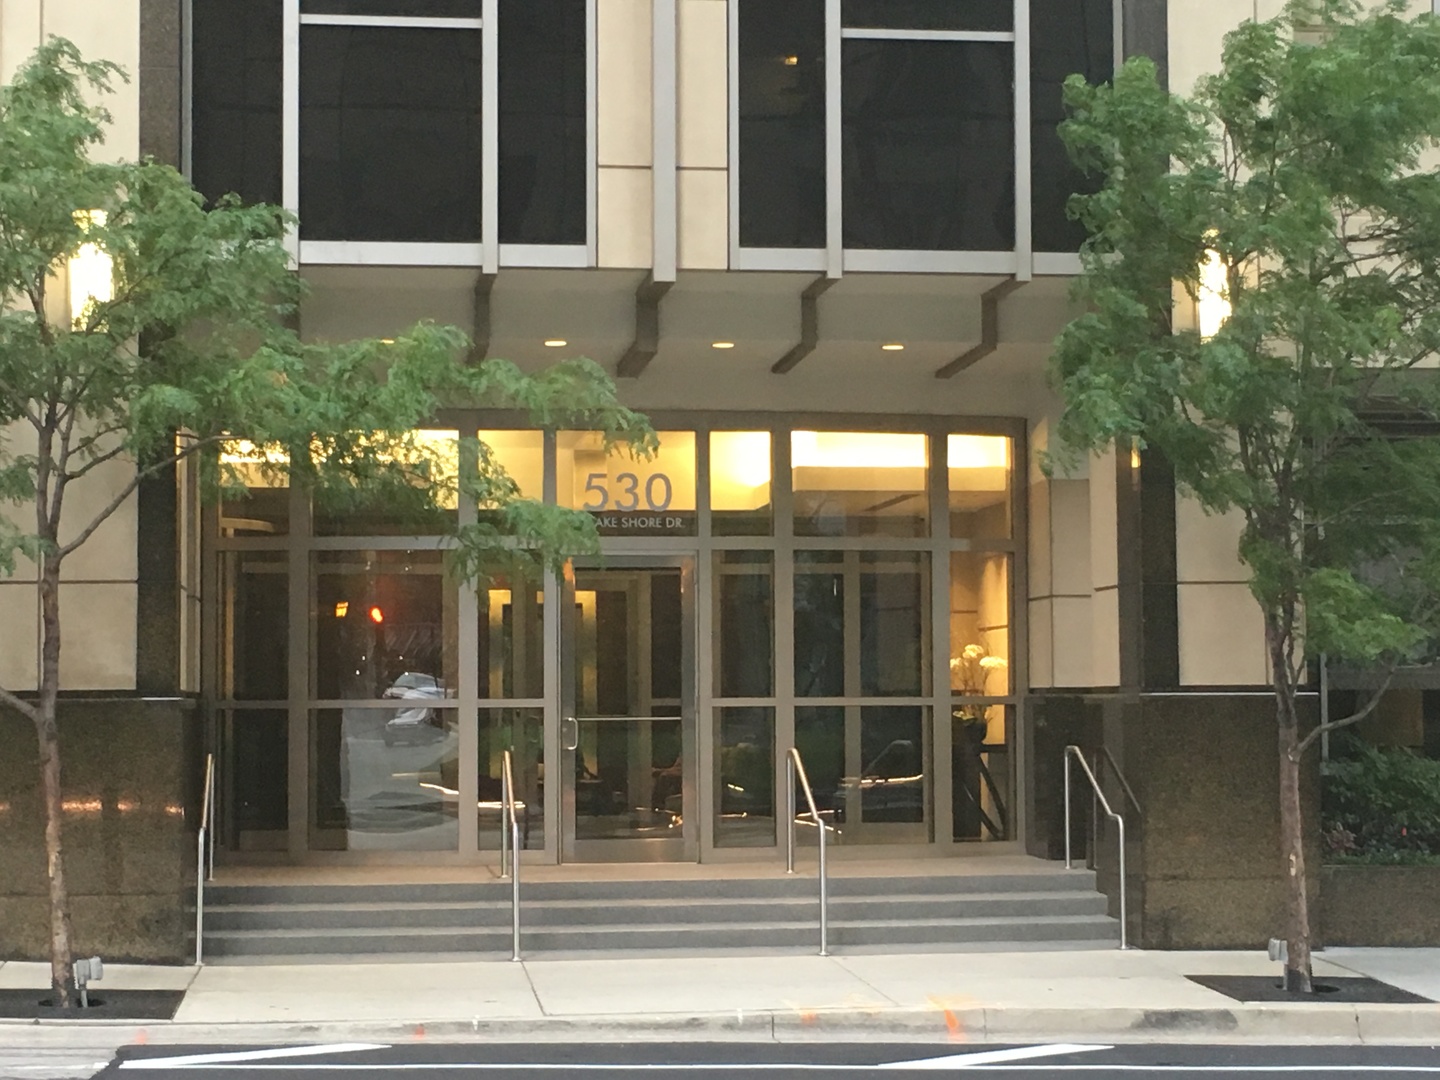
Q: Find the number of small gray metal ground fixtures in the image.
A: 2